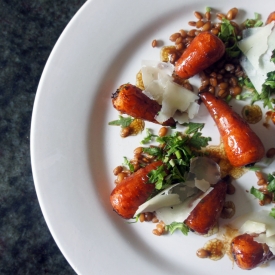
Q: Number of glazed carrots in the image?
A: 6